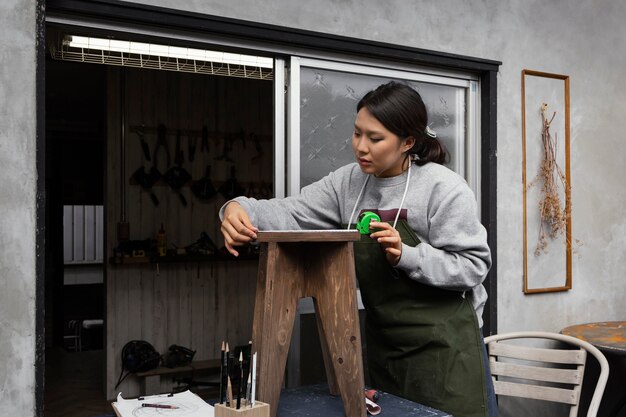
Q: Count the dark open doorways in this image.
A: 1